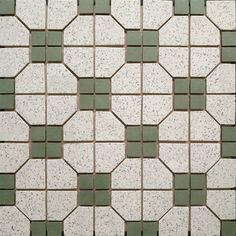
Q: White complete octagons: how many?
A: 8